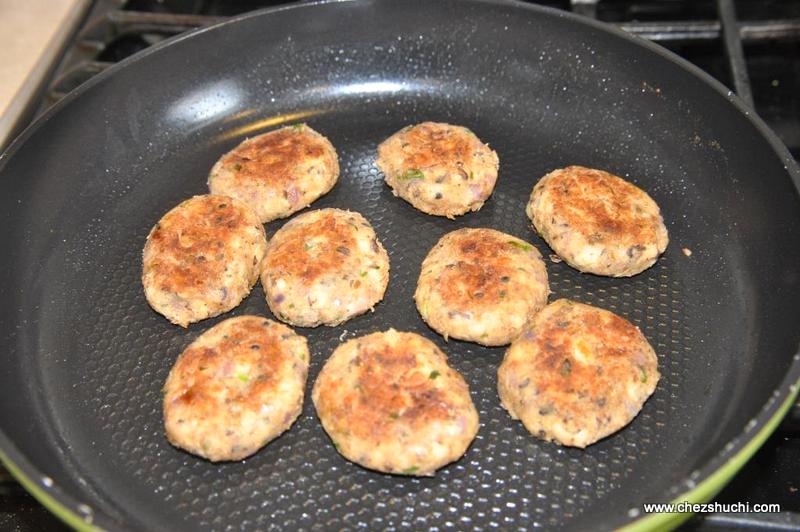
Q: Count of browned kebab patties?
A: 9